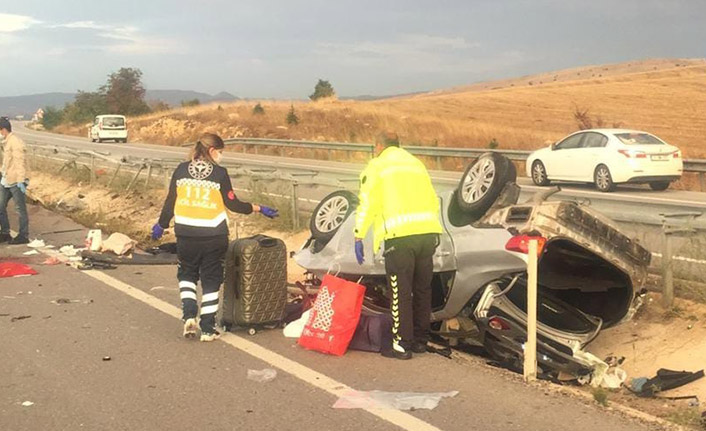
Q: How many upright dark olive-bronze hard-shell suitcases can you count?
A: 1